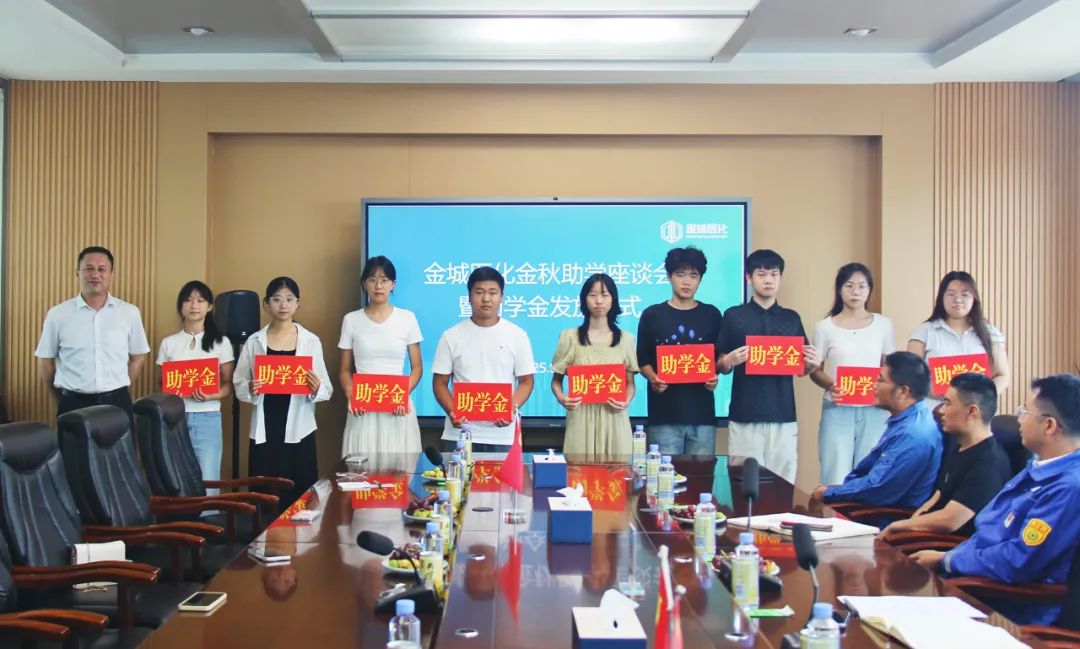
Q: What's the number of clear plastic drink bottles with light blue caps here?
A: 12